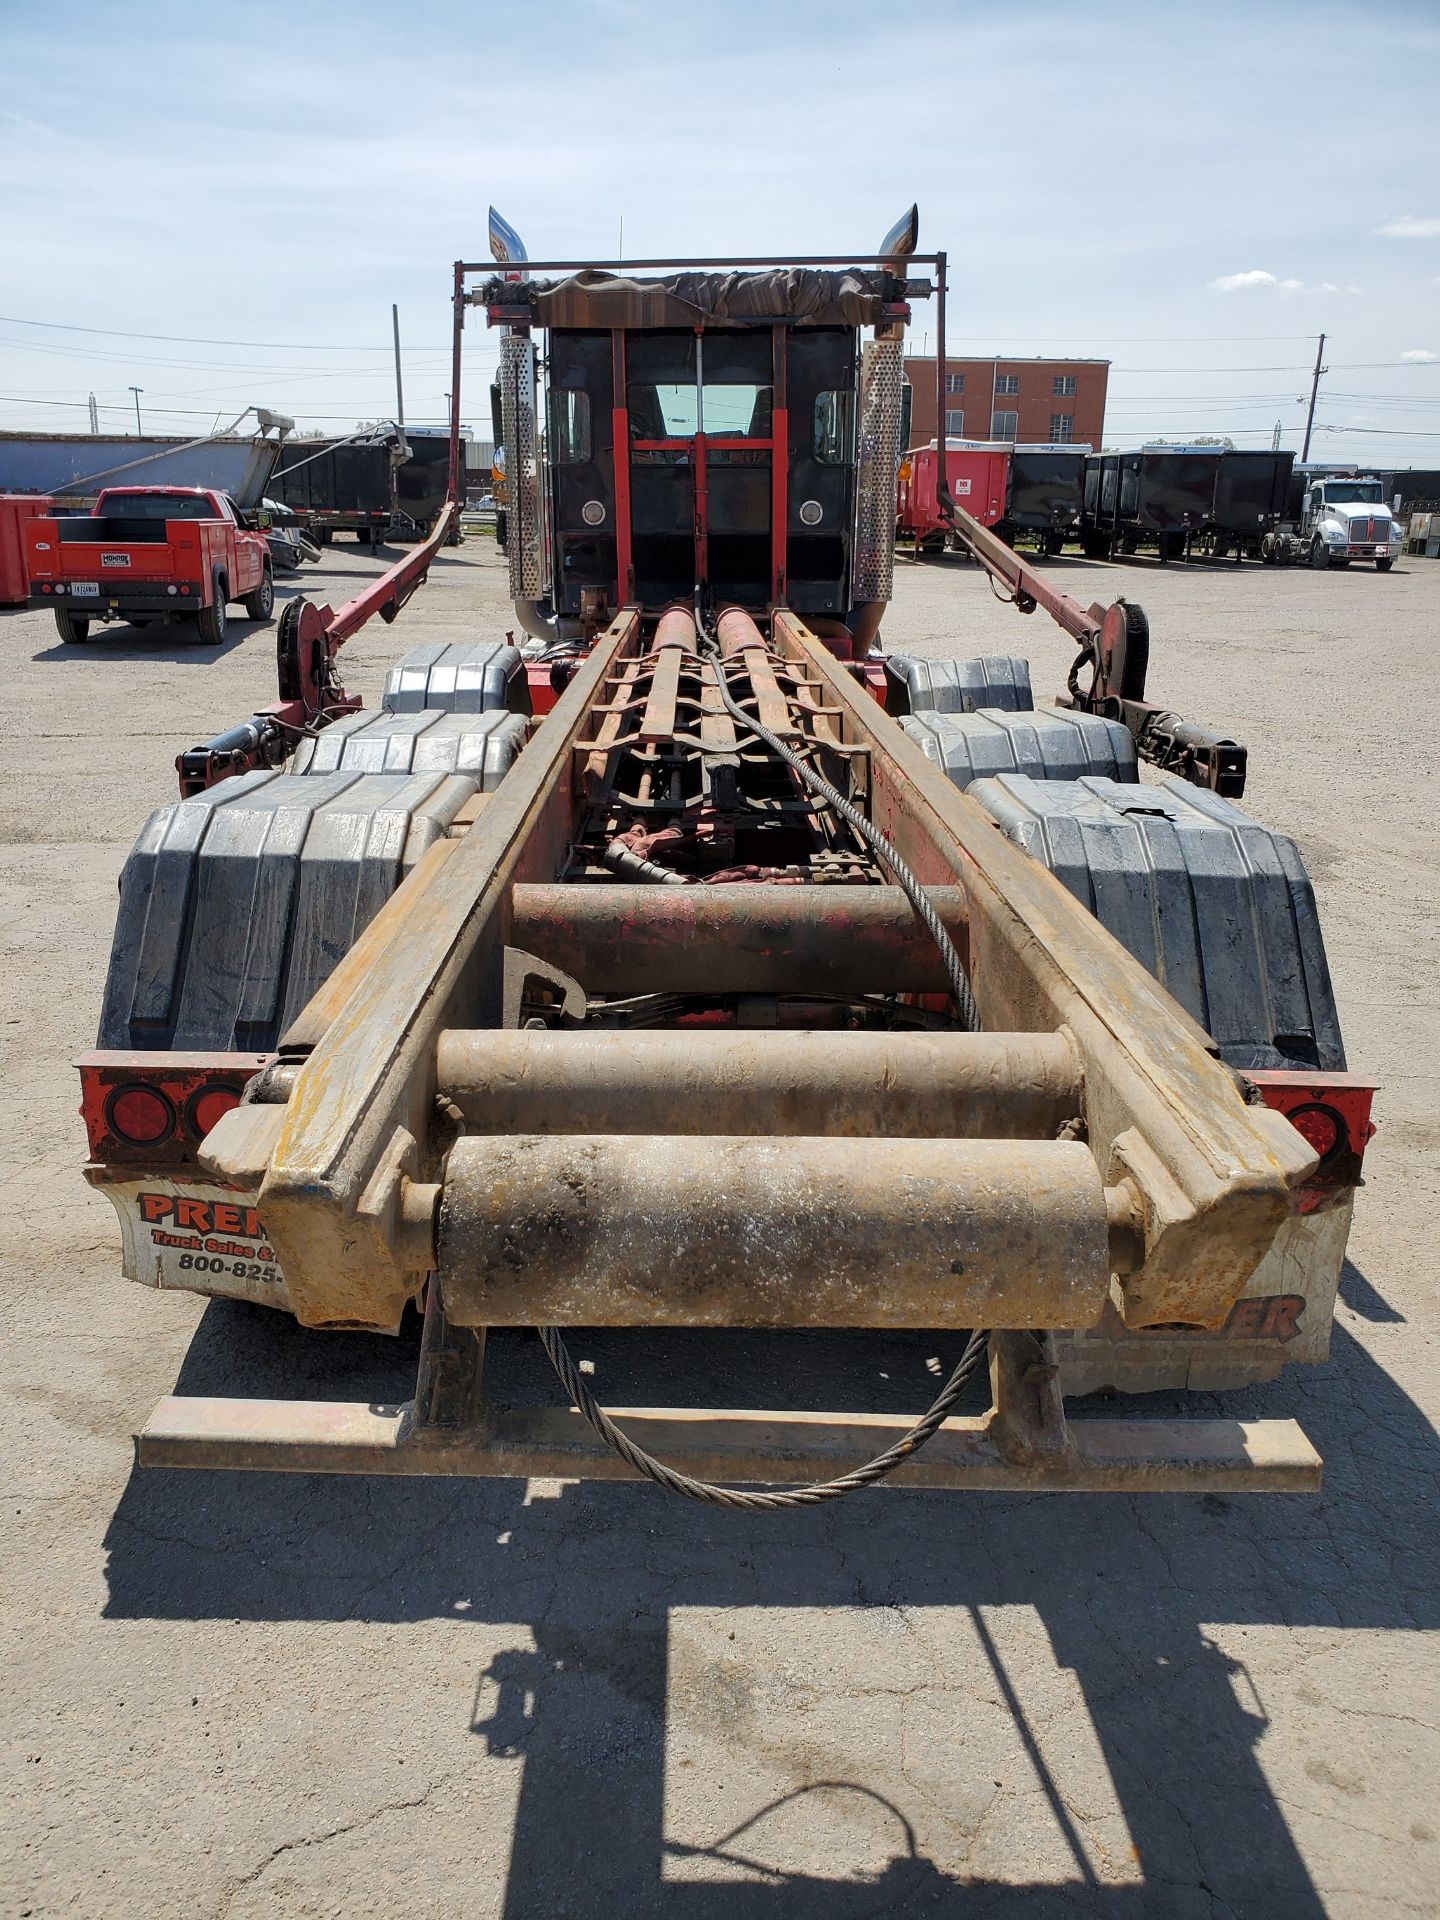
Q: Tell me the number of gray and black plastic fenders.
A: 6